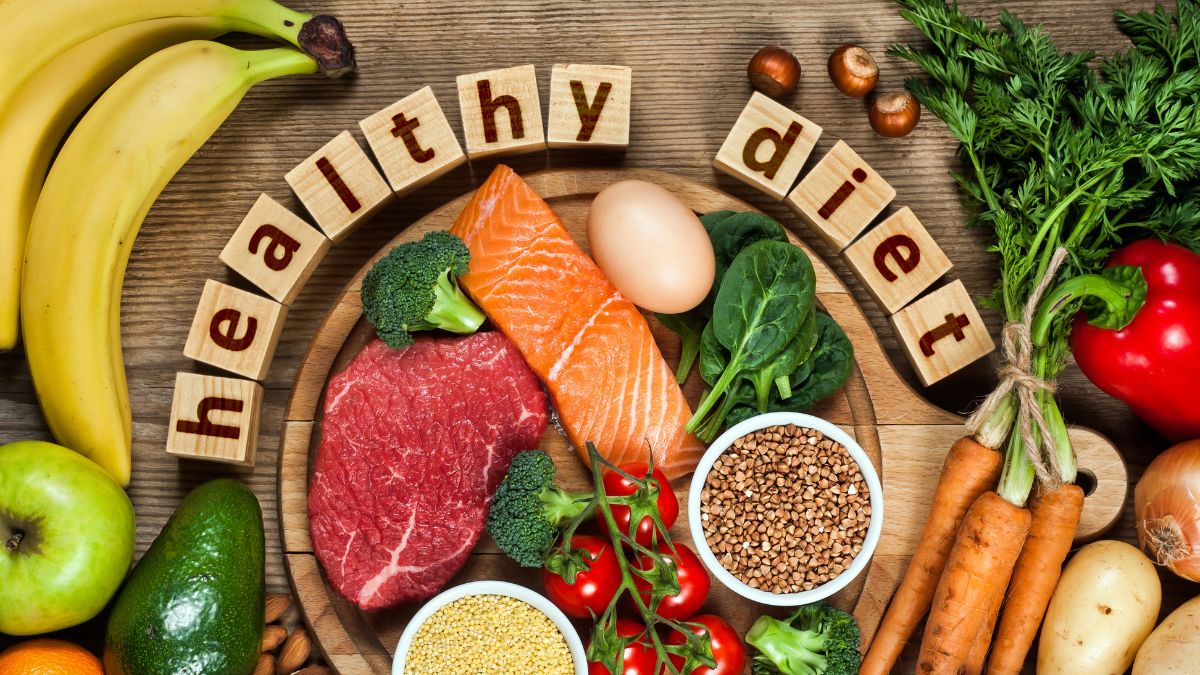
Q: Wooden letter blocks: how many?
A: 11